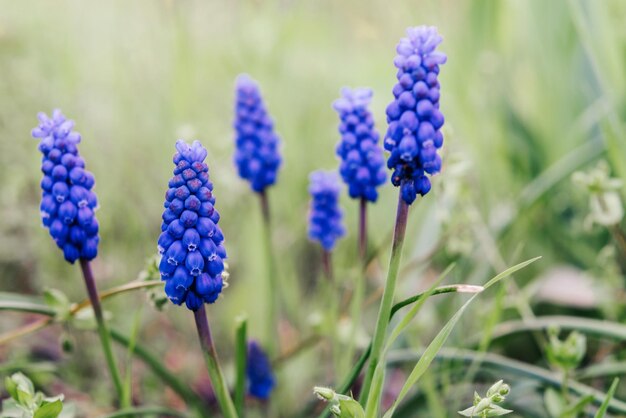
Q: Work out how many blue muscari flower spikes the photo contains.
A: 7